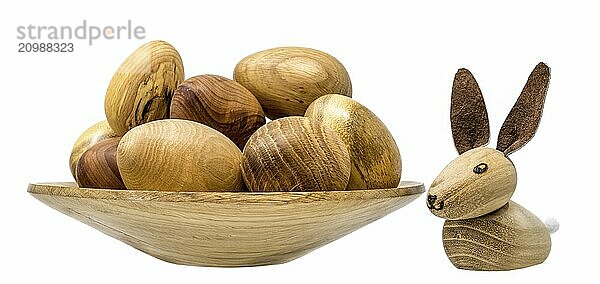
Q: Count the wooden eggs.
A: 8